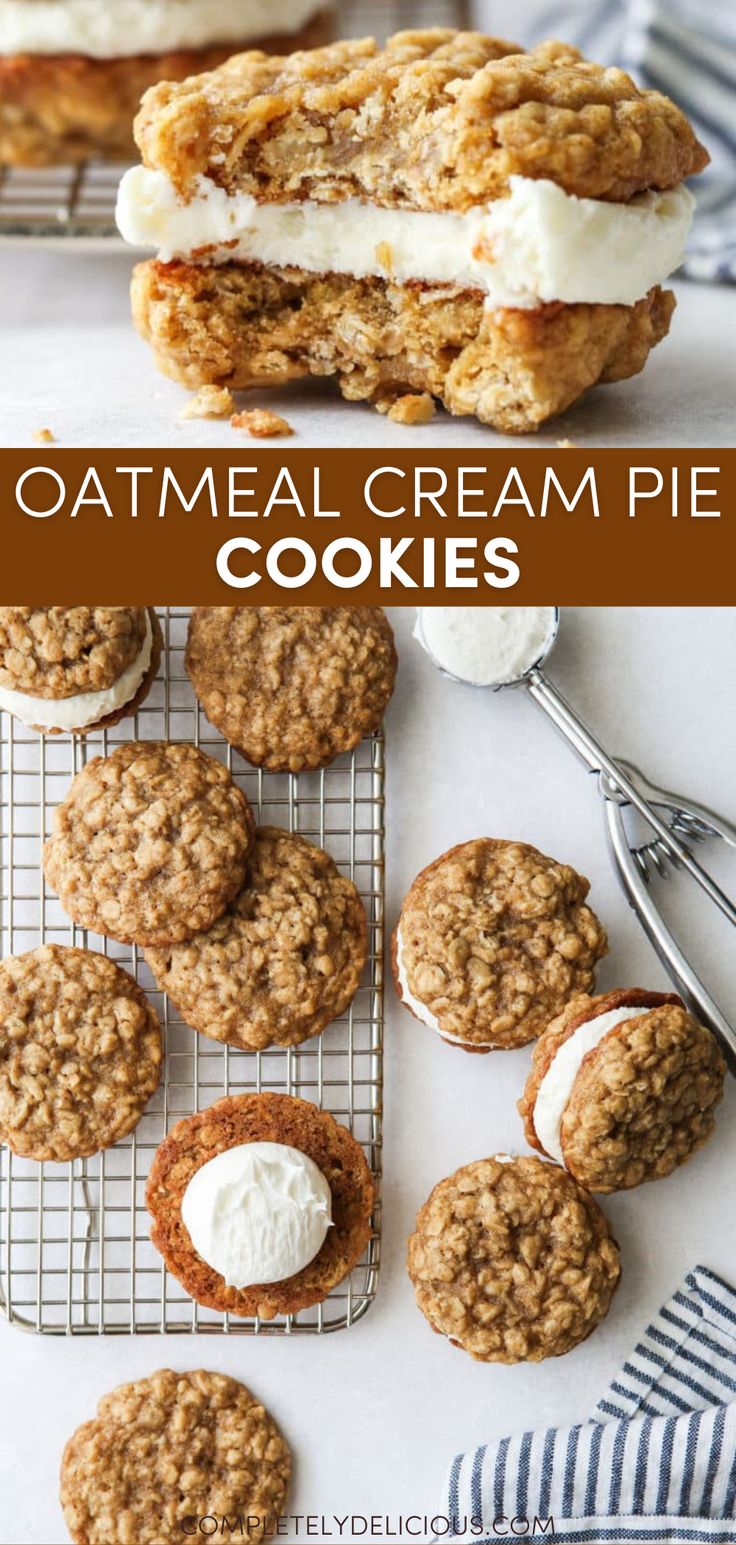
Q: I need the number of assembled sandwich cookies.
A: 6